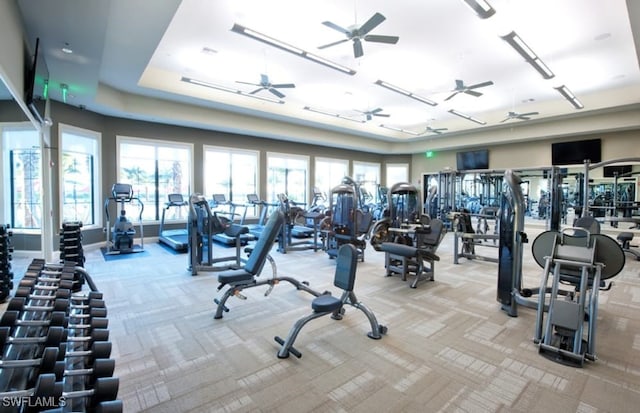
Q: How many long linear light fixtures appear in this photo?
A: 9